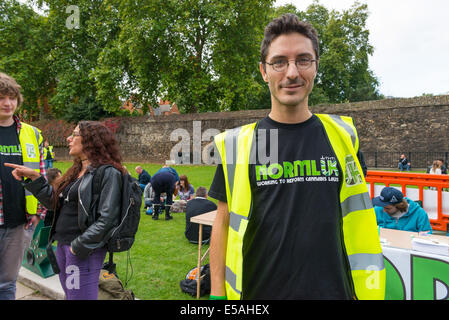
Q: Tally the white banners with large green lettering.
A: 1